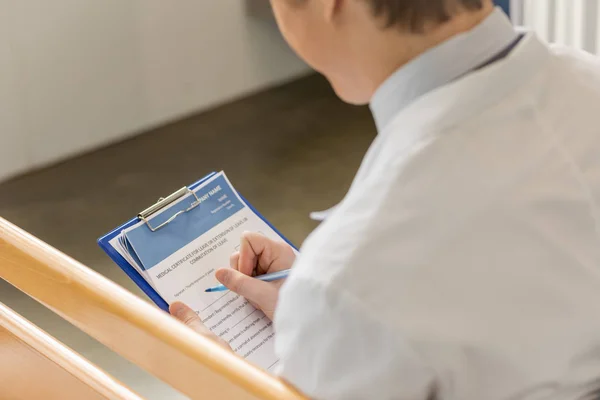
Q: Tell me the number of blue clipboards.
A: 1